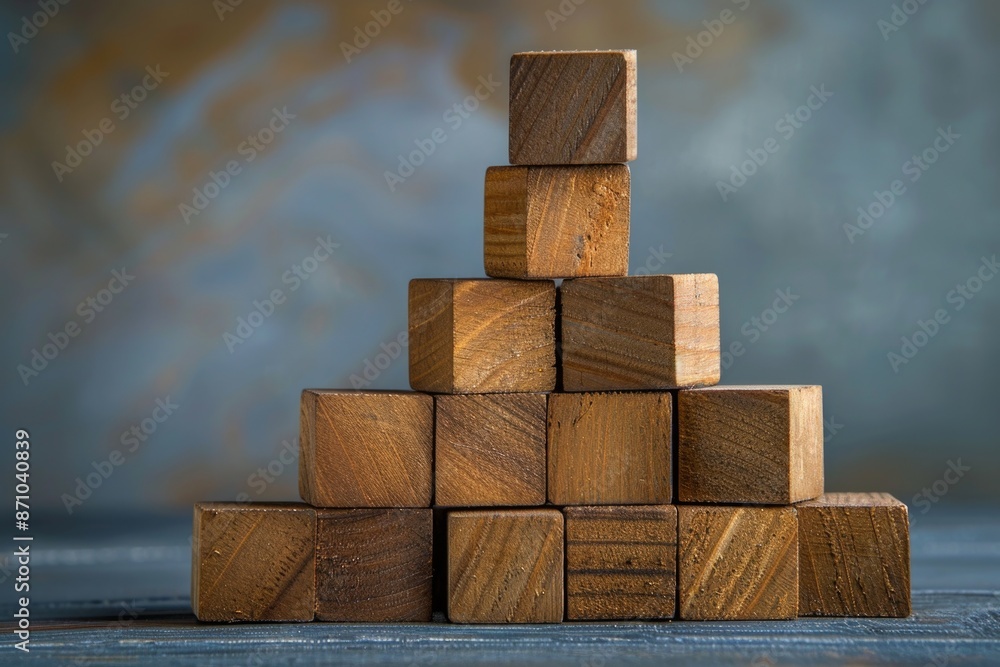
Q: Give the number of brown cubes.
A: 14